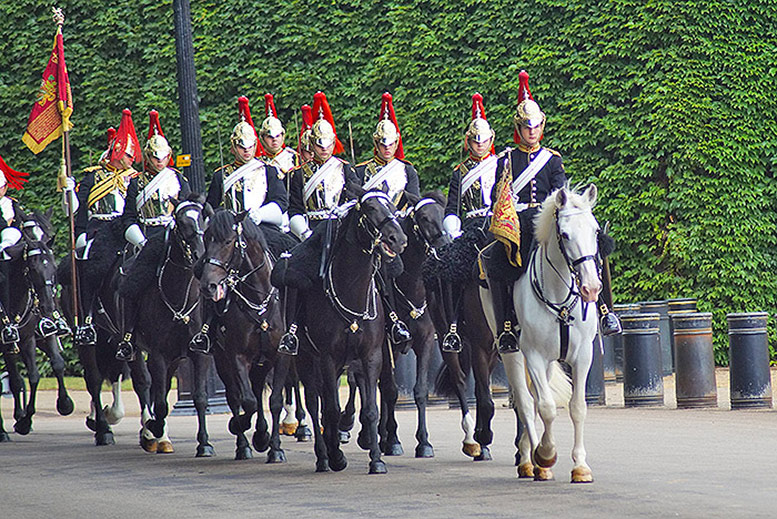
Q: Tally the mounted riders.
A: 11